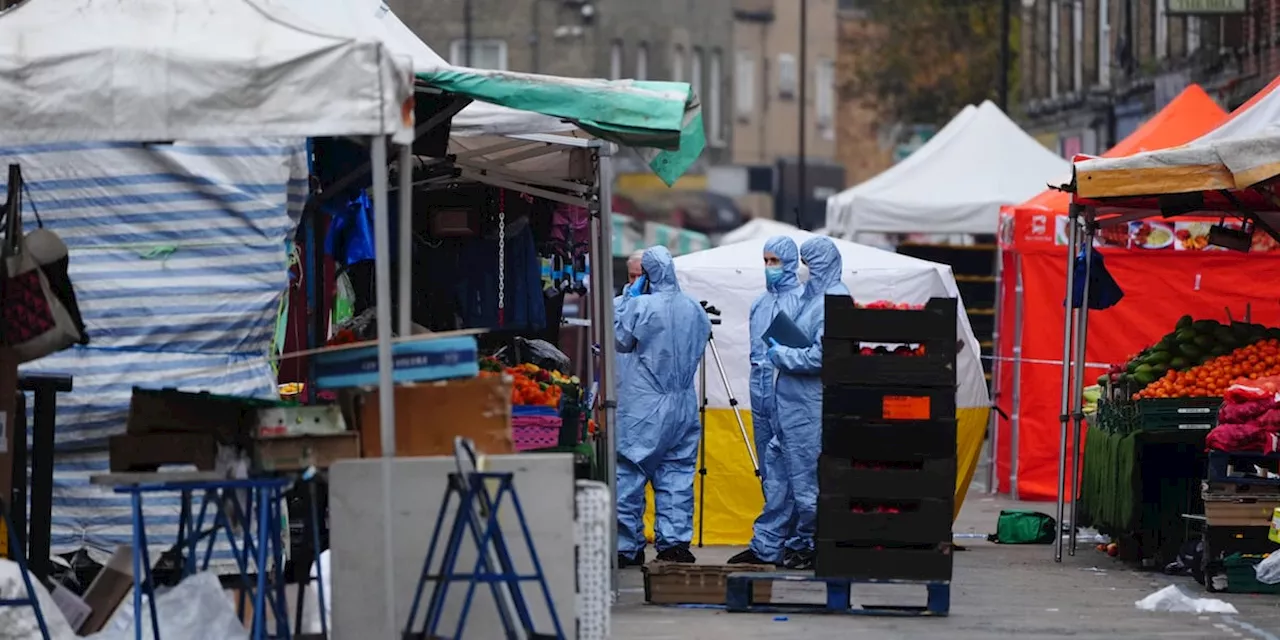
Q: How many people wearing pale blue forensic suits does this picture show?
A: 3